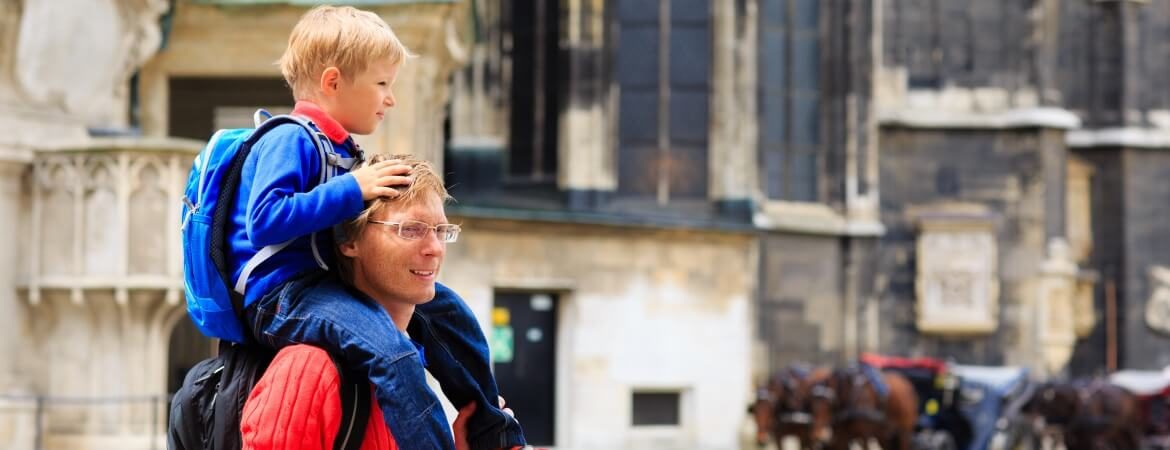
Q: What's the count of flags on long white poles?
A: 0